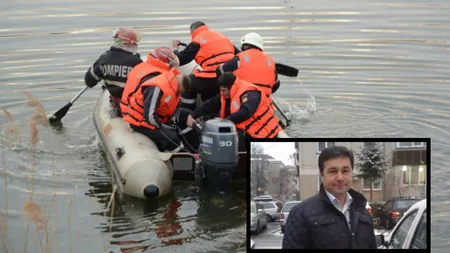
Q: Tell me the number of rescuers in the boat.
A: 6